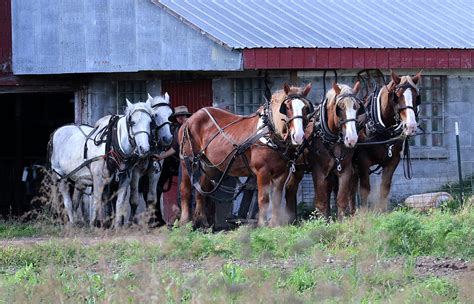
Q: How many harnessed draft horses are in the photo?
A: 5